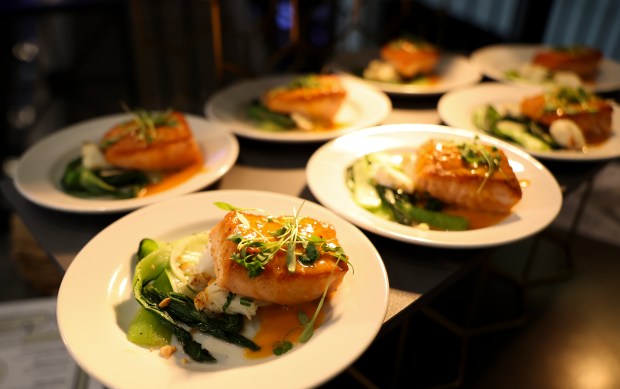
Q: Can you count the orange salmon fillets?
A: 7